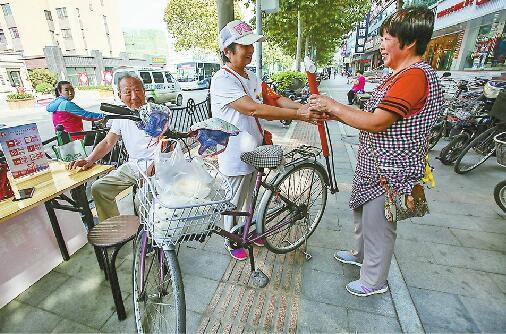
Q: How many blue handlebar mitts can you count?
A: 2